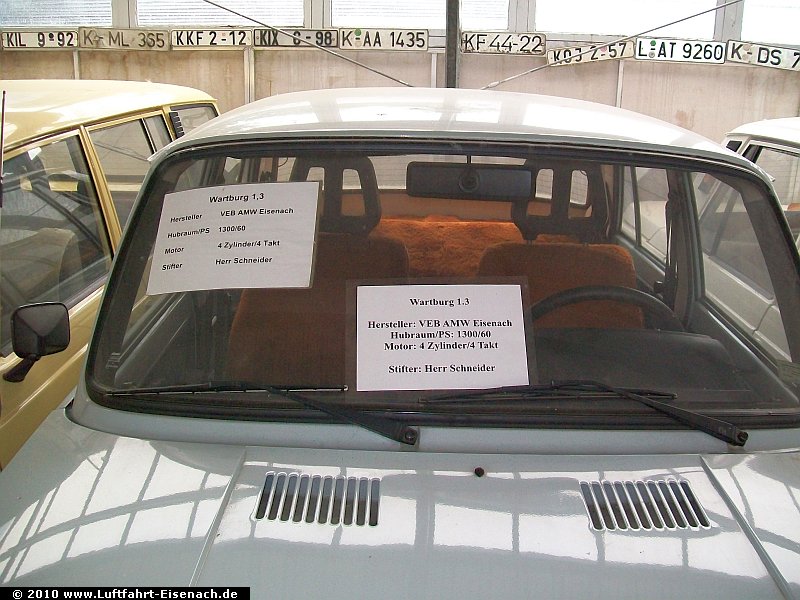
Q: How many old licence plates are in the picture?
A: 9